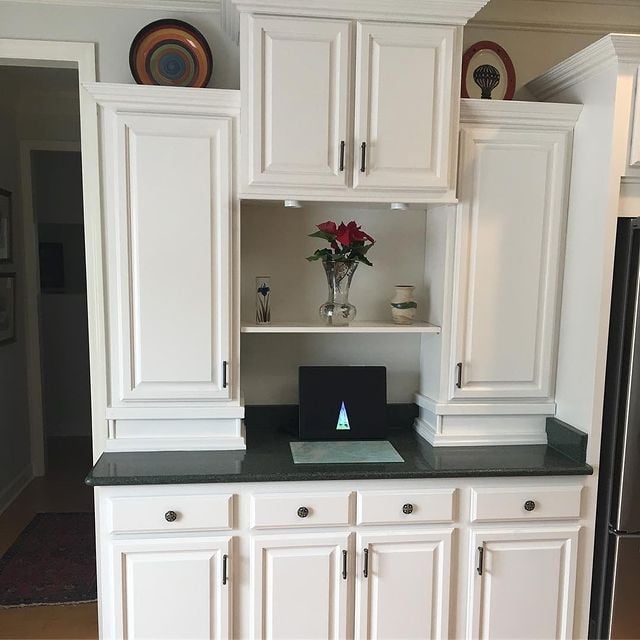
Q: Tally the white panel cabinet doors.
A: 8